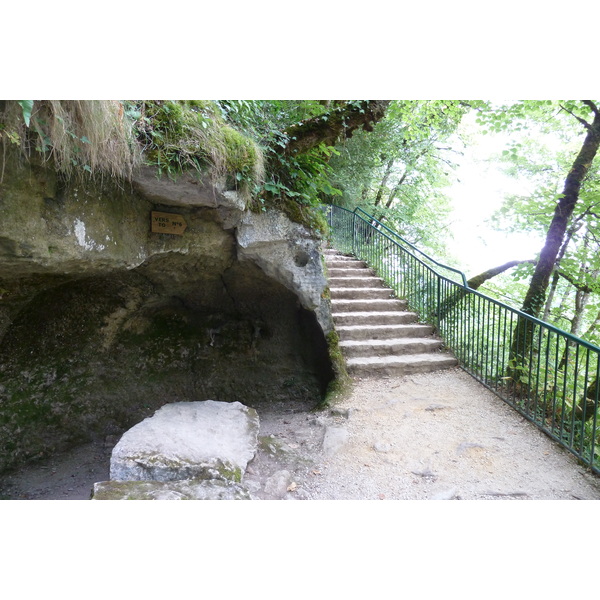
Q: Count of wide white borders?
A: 2